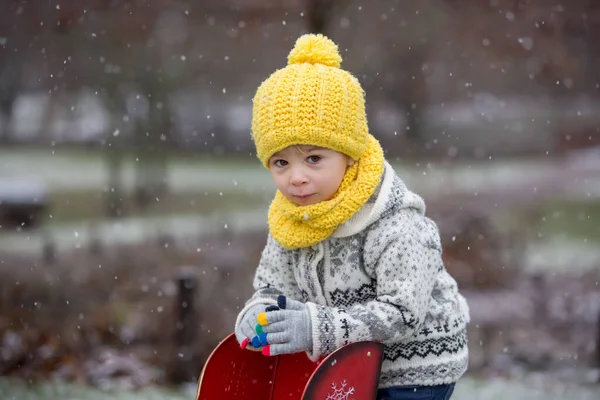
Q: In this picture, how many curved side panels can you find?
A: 2